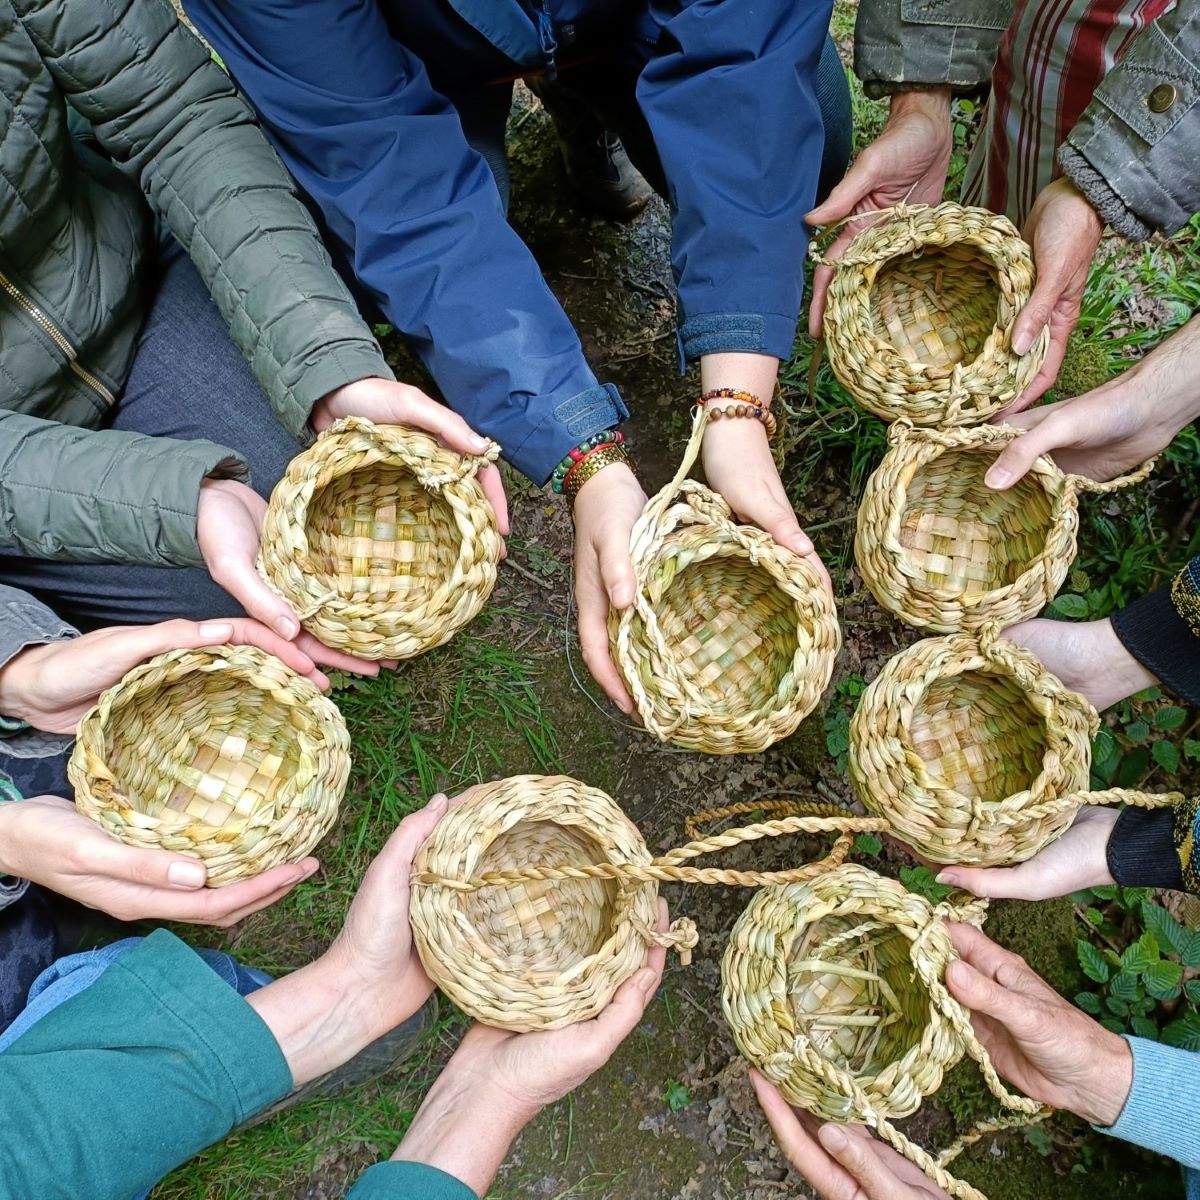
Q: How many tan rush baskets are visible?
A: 8